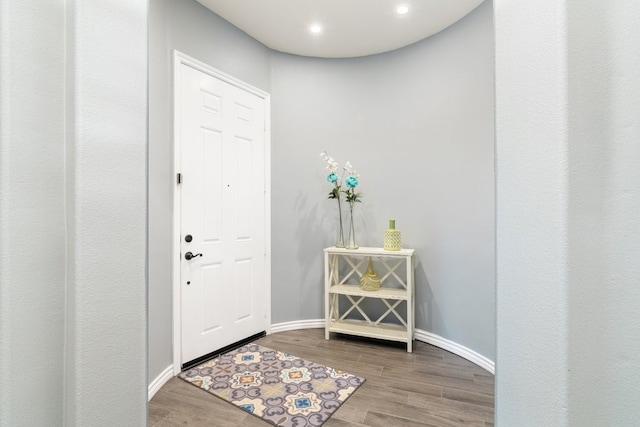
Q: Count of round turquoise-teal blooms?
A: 2